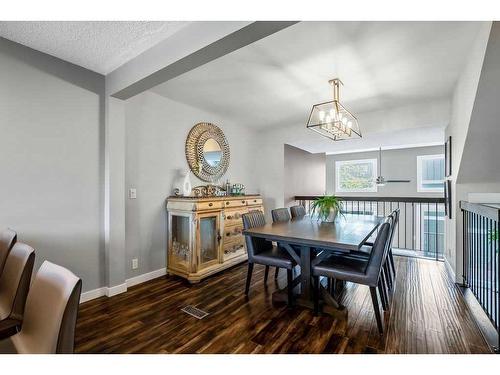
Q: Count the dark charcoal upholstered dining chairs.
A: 6